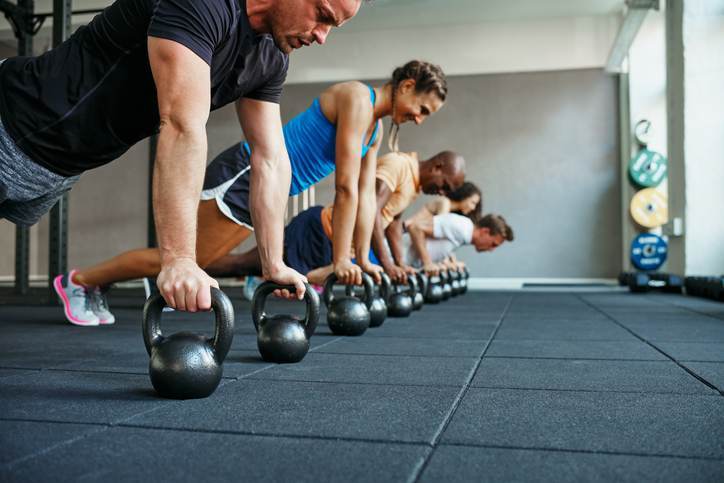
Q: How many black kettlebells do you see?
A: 10